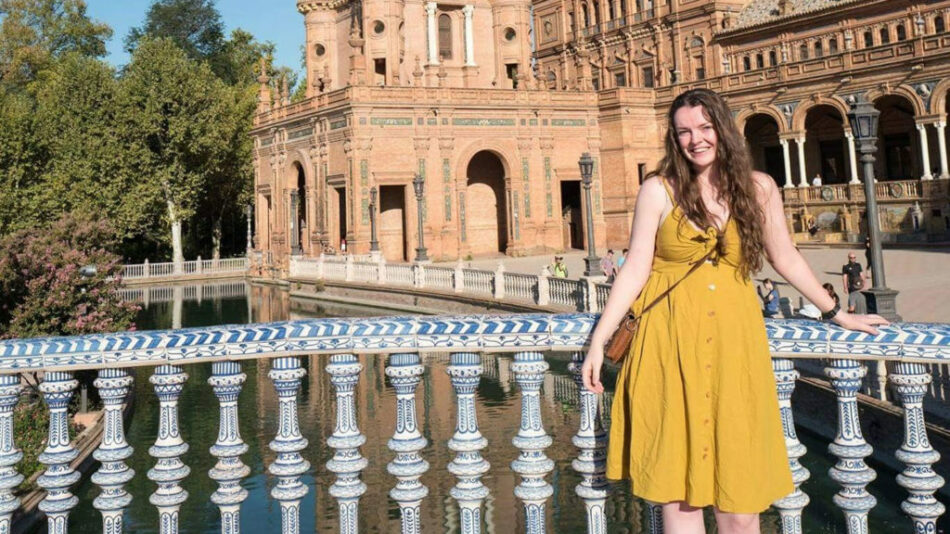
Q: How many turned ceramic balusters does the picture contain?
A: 15